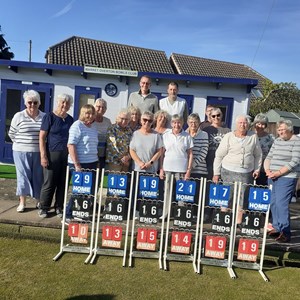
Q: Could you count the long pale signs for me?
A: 1